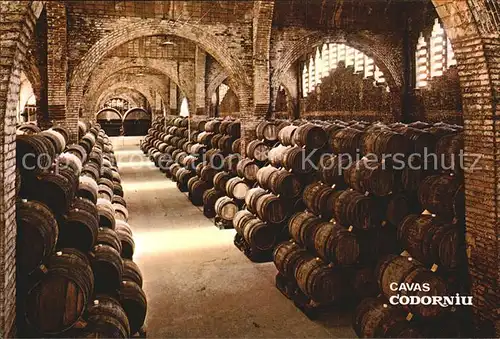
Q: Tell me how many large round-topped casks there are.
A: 2